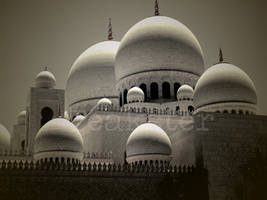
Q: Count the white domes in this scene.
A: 12